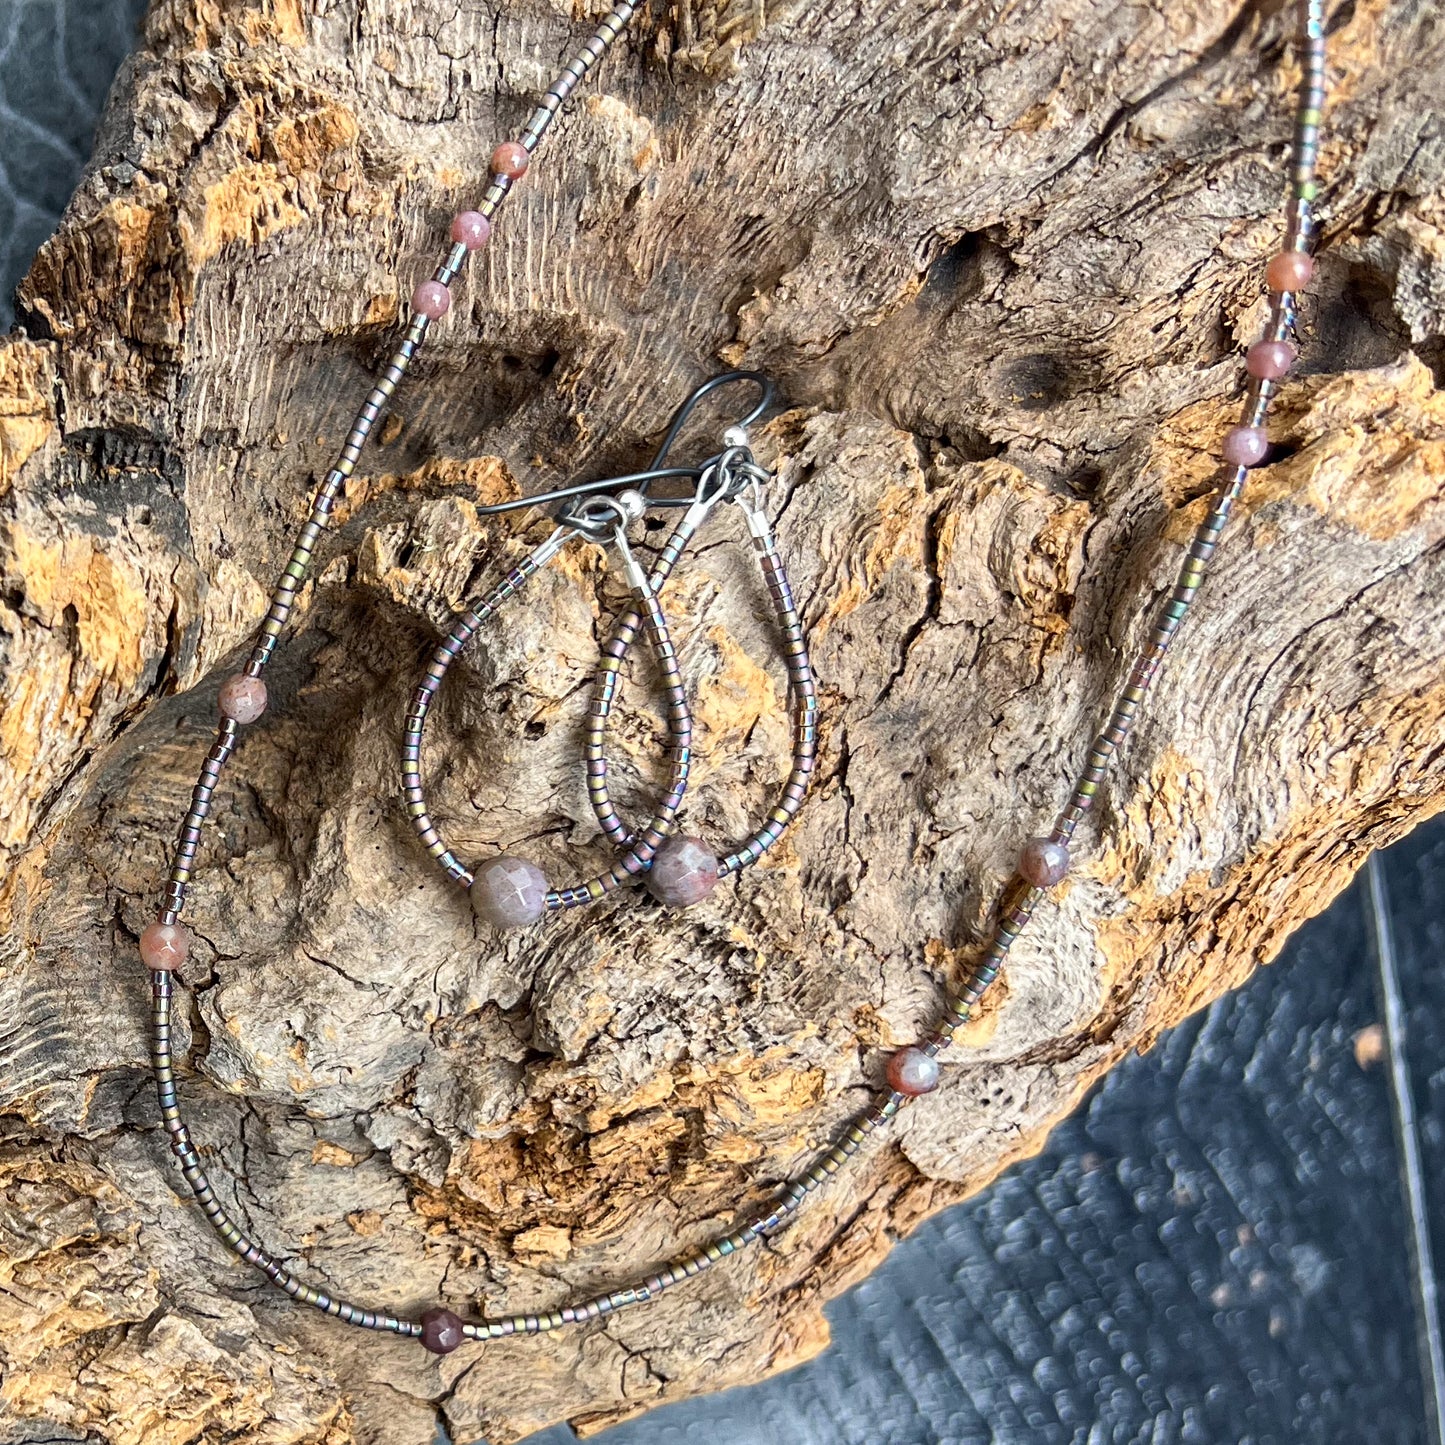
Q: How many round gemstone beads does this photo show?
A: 13